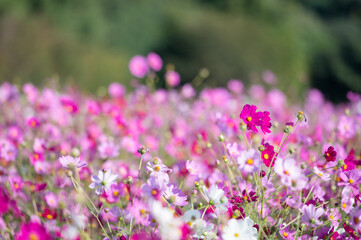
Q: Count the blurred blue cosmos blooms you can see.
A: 0